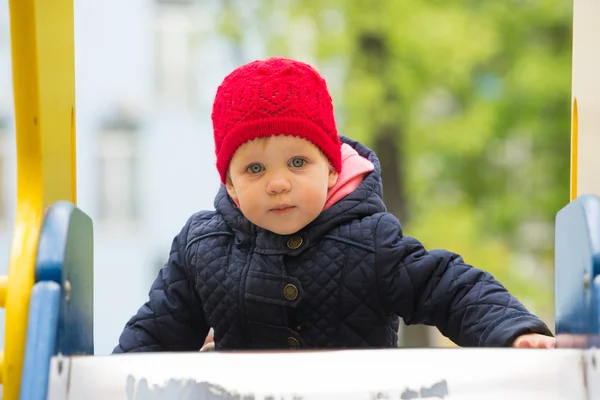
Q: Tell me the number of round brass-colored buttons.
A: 3